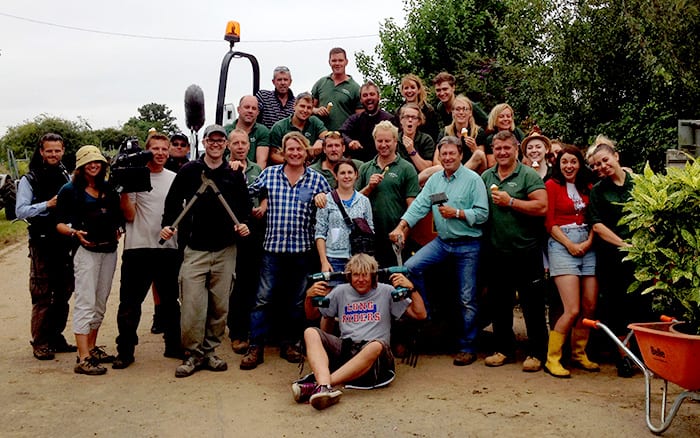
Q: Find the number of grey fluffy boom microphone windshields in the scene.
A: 1